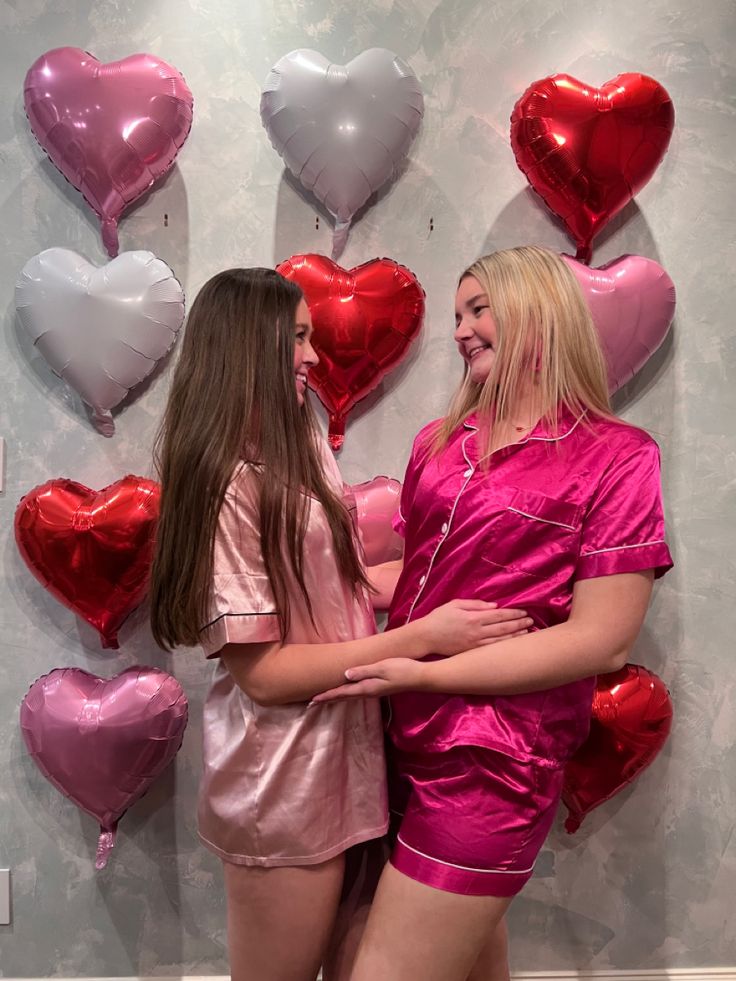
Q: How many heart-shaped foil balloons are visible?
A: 10